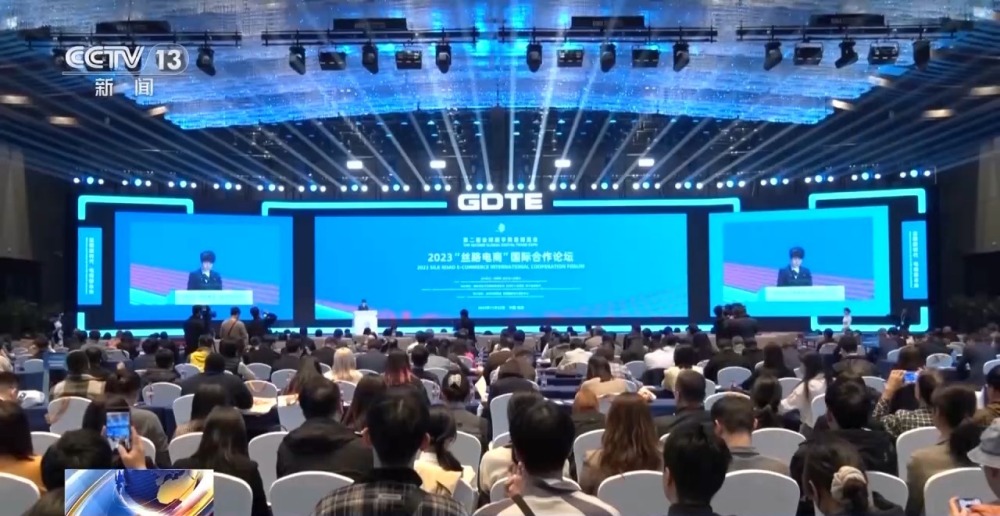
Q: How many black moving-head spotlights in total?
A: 12